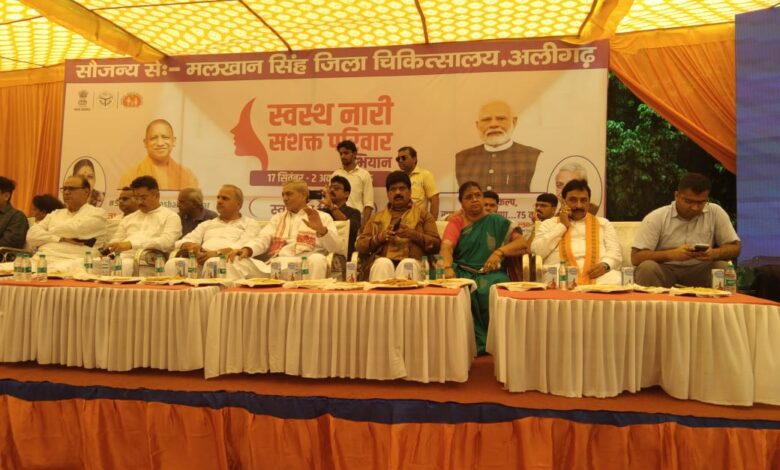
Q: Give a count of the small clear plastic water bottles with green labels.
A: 13